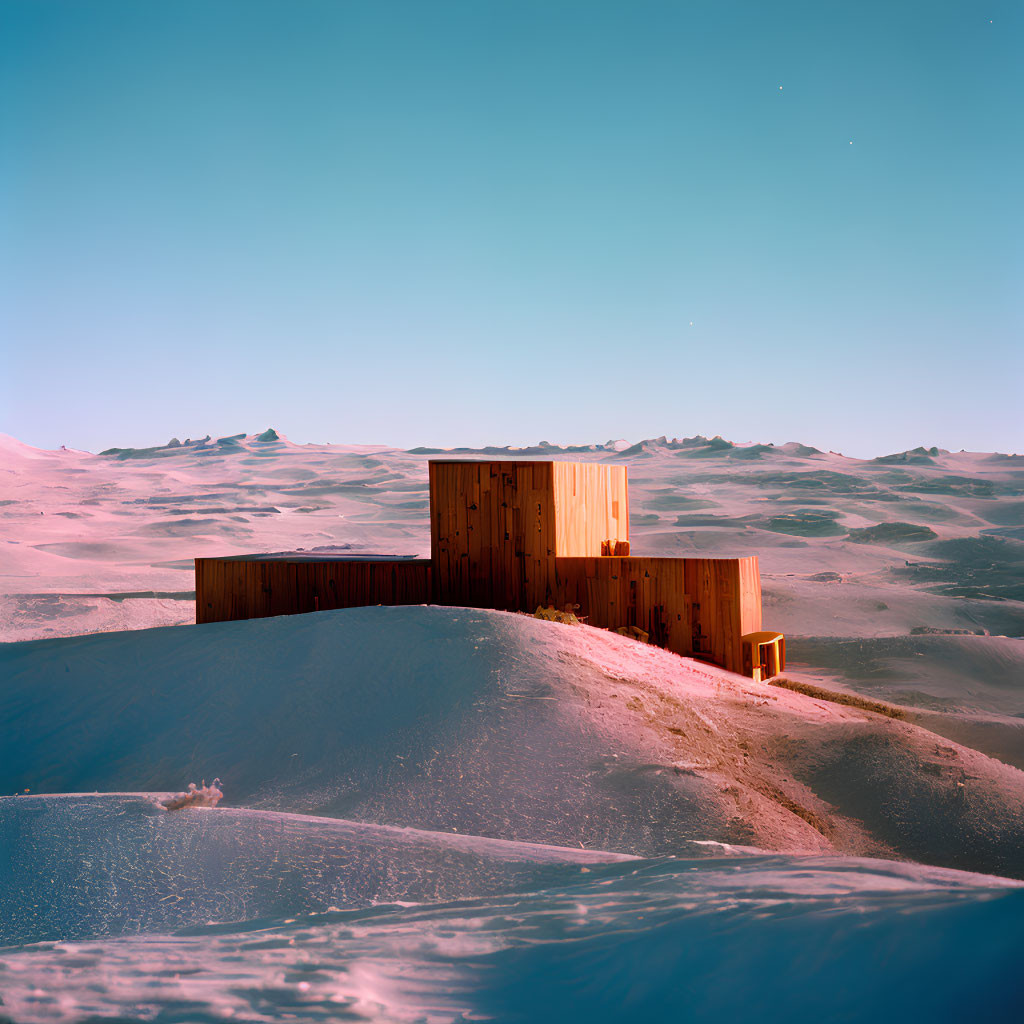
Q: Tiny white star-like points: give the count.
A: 4